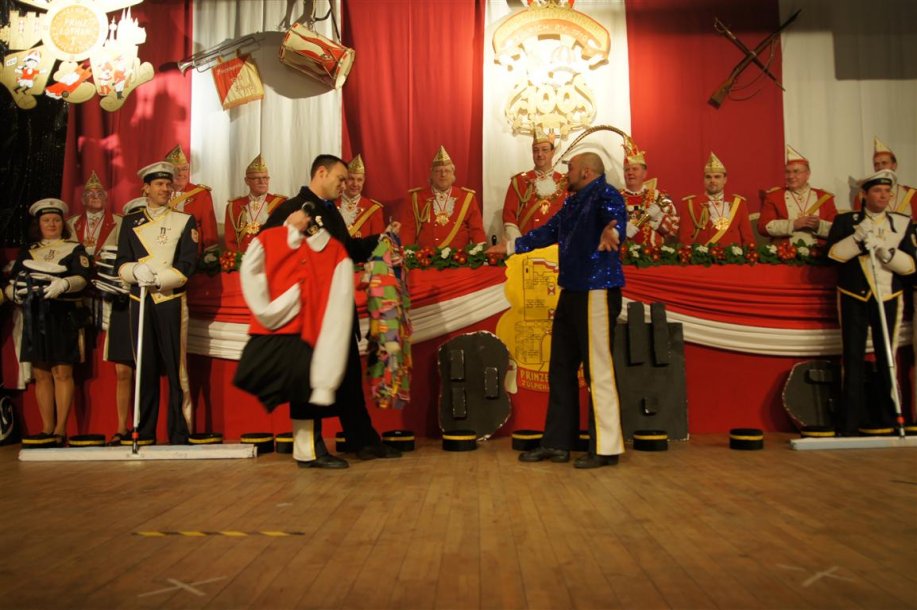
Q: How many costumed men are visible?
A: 14